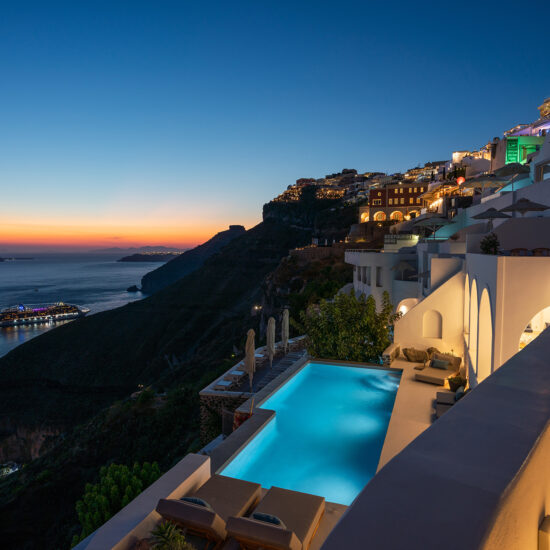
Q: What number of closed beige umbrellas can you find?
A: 3